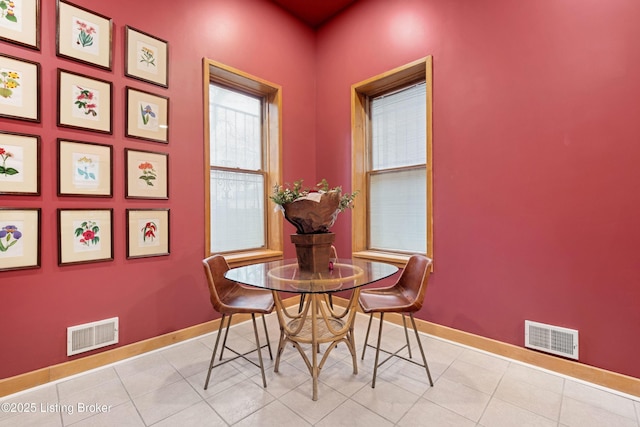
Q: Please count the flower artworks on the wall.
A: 12